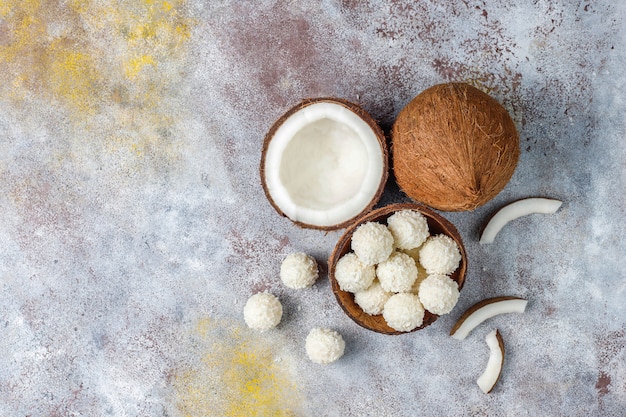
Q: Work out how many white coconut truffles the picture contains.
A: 11